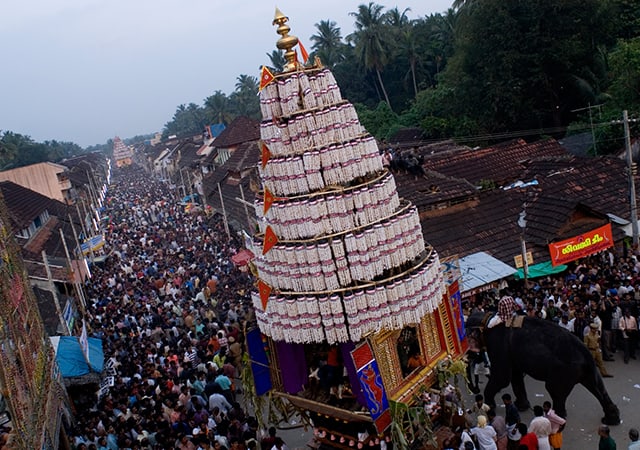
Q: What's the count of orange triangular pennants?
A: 6